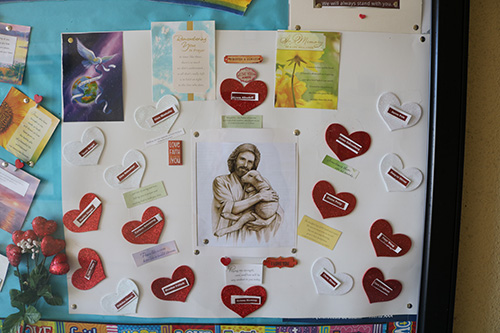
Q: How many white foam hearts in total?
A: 7